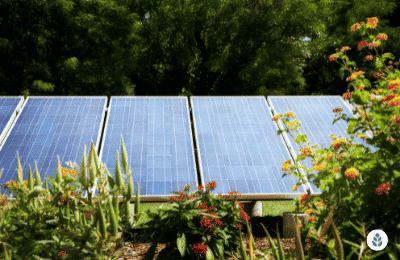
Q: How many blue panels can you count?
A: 5